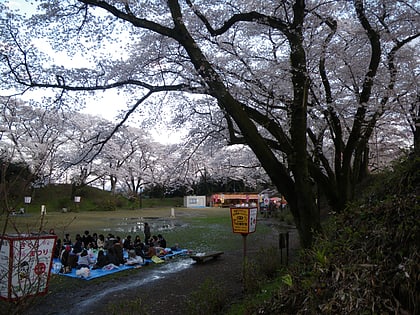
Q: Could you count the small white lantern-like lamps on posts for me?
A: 2